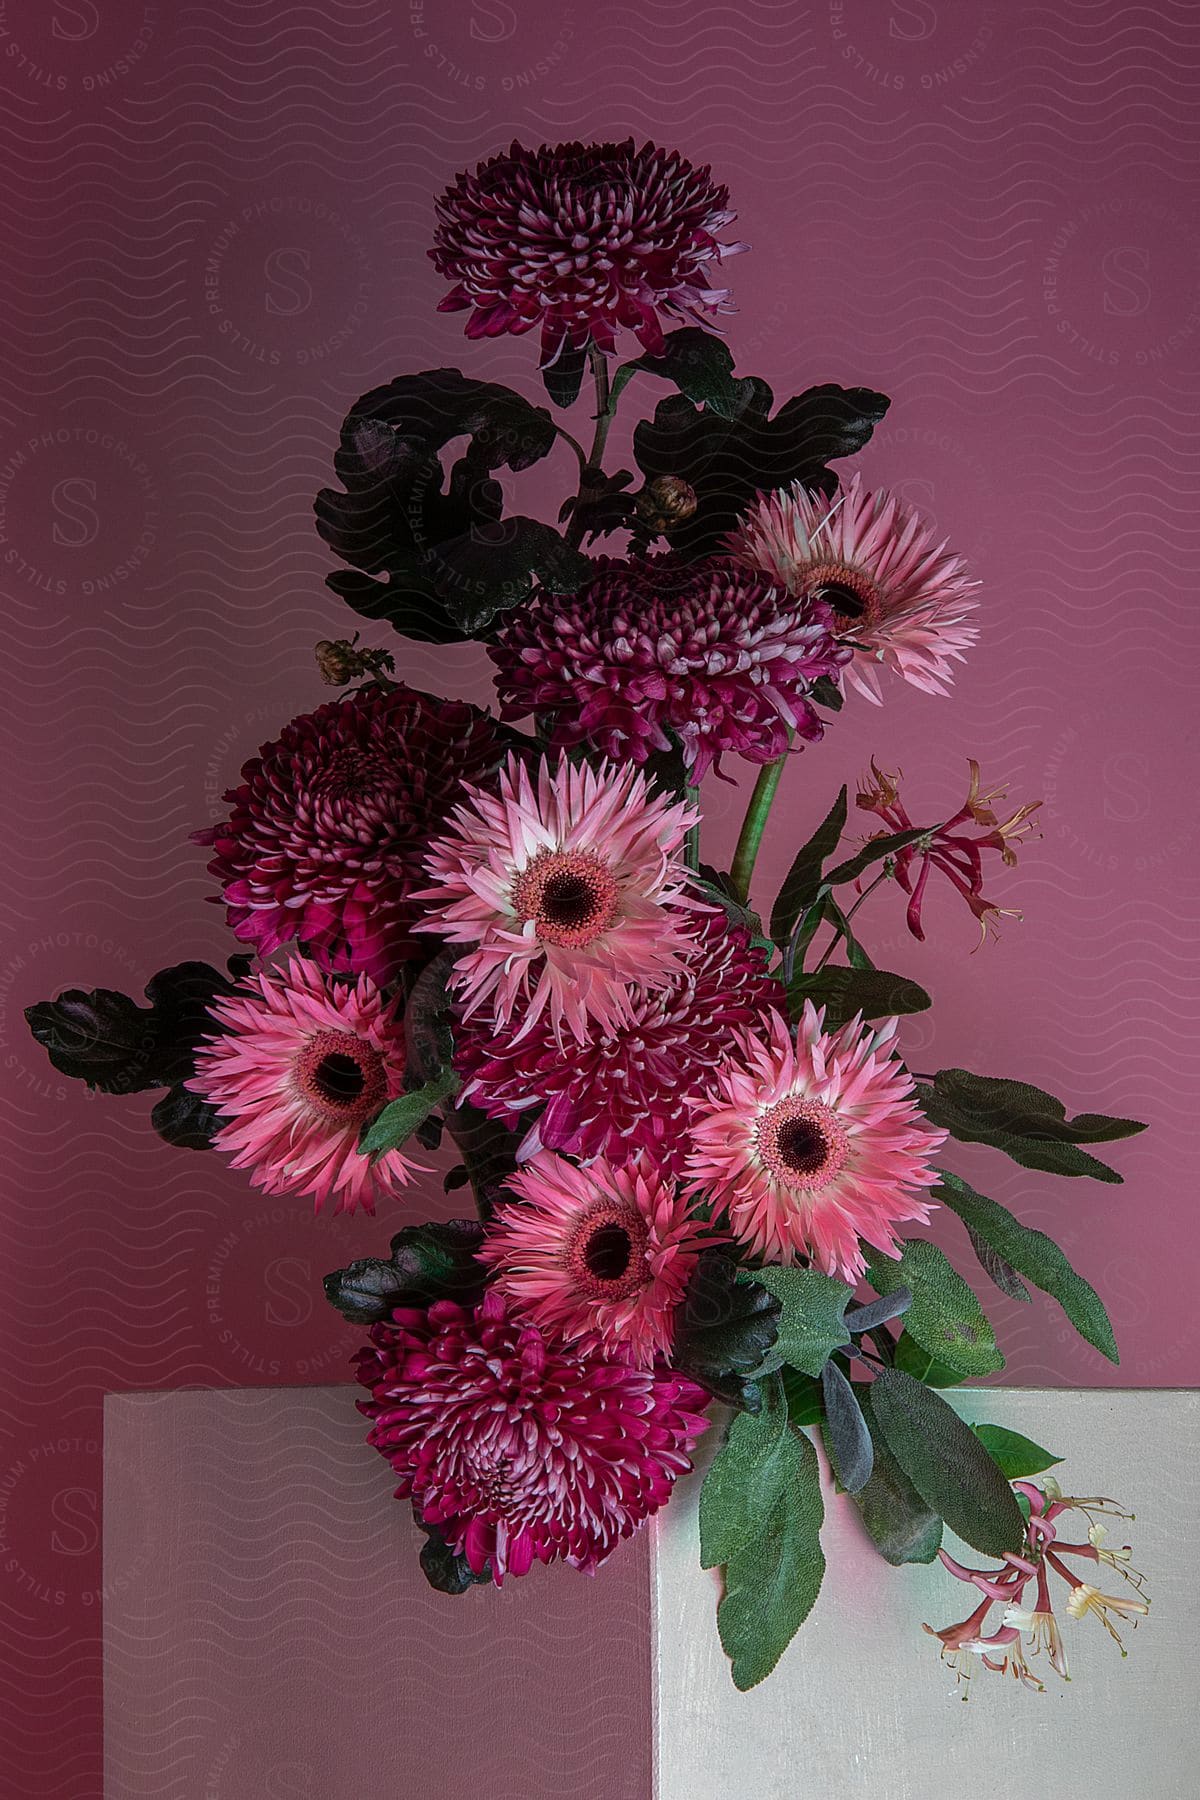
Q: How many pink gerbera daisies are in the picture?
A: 5